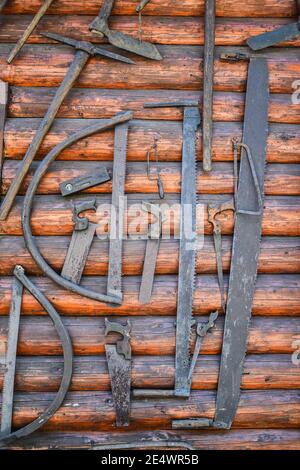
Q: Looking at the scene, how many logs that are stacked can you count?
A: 13